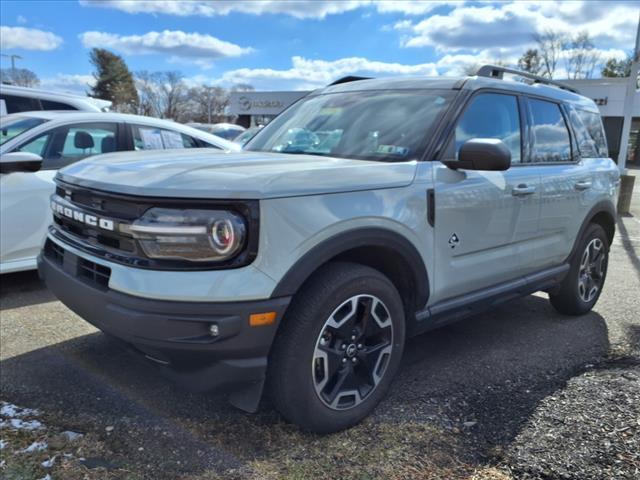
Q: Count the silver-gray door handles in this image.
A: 2